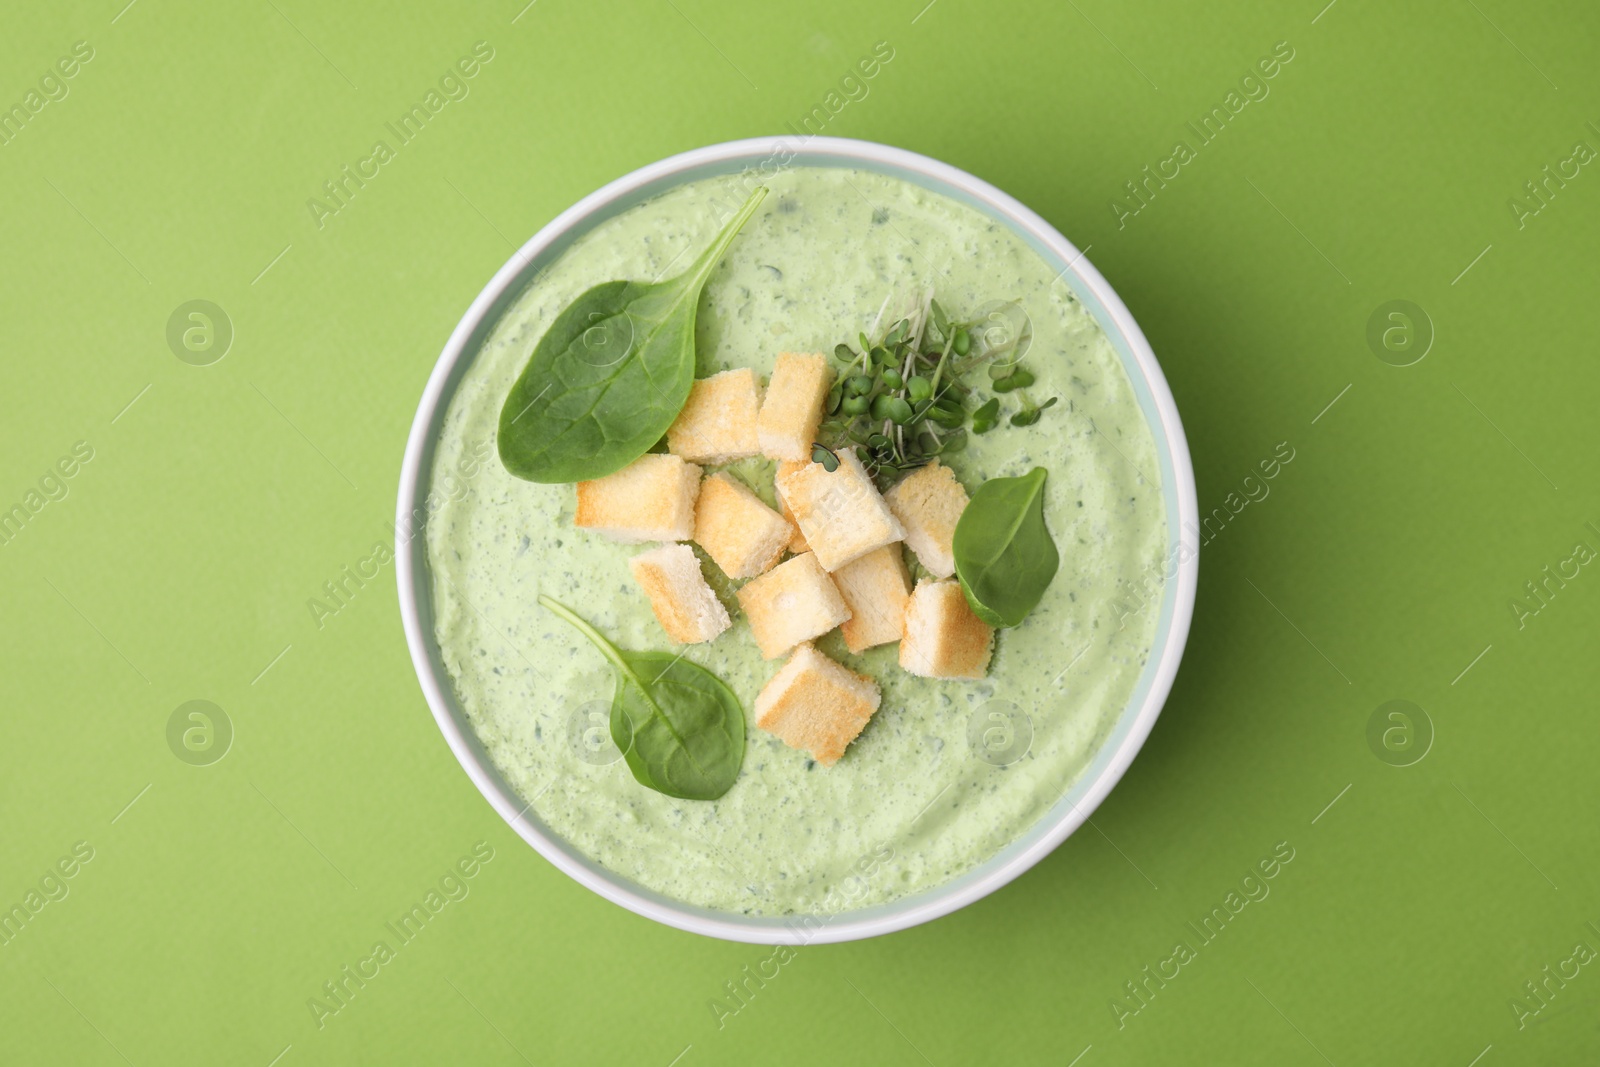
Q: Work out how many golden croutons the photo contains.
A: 12